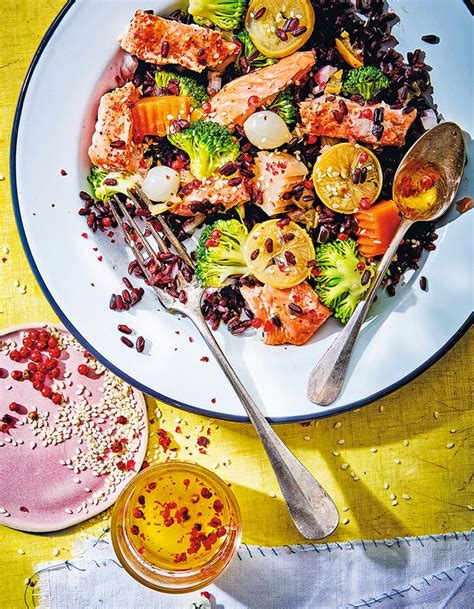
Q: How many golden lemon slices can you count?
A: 3